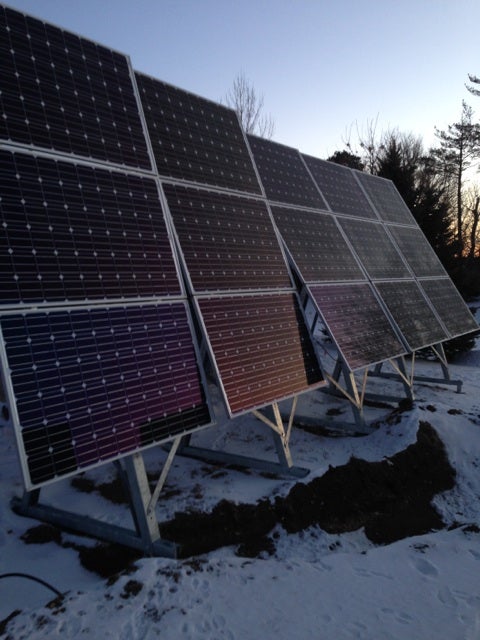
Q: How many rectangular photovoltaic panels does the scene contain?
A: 15